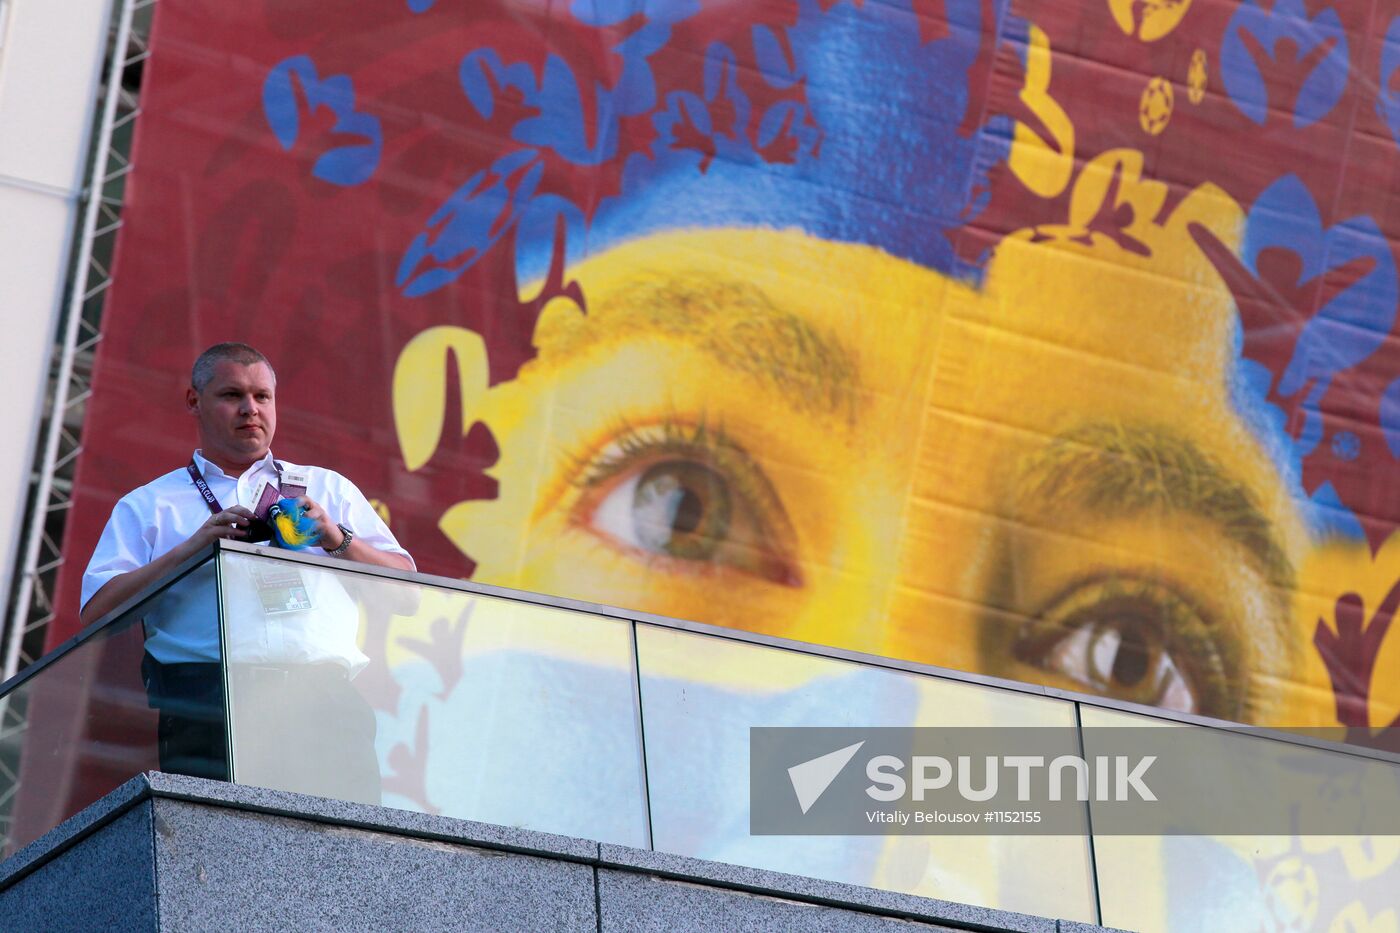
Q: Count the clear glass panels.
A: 4